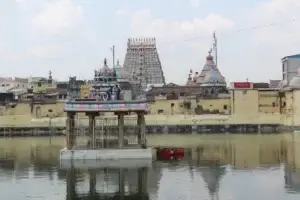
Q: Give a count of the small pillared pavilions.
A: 1